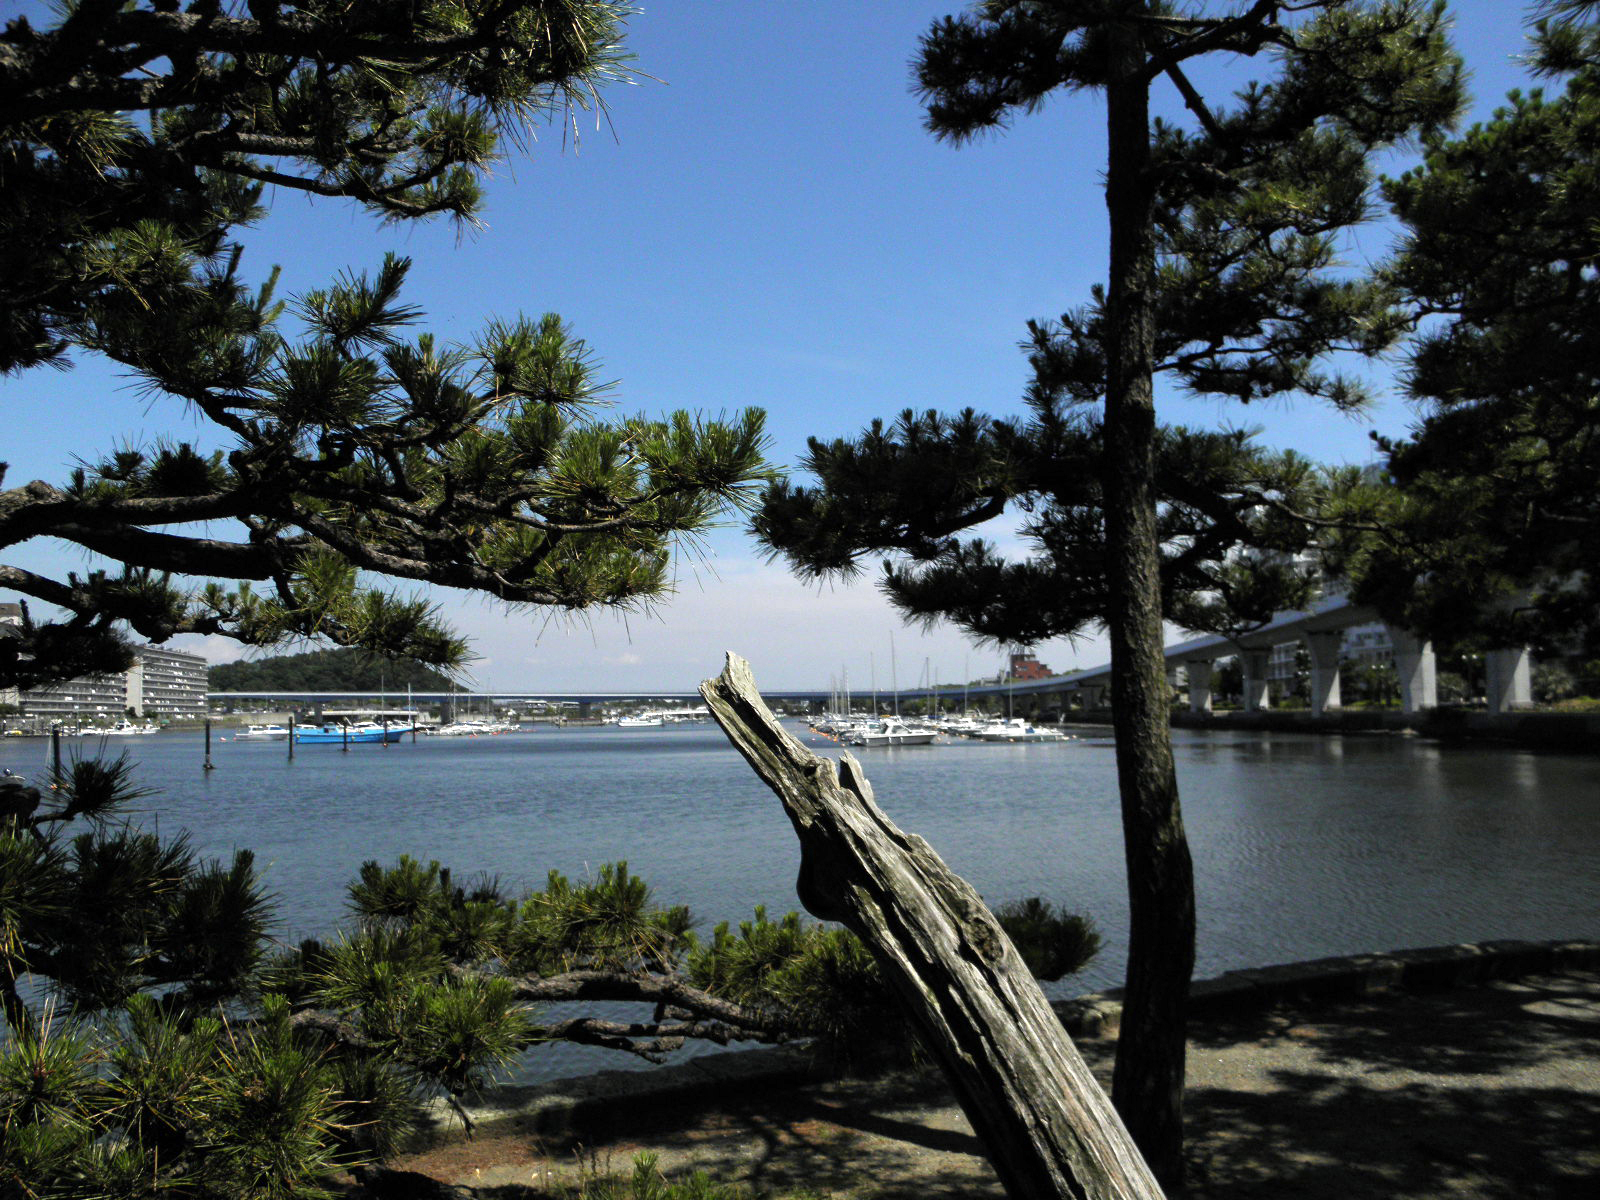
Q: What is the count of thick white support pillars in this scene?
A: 5